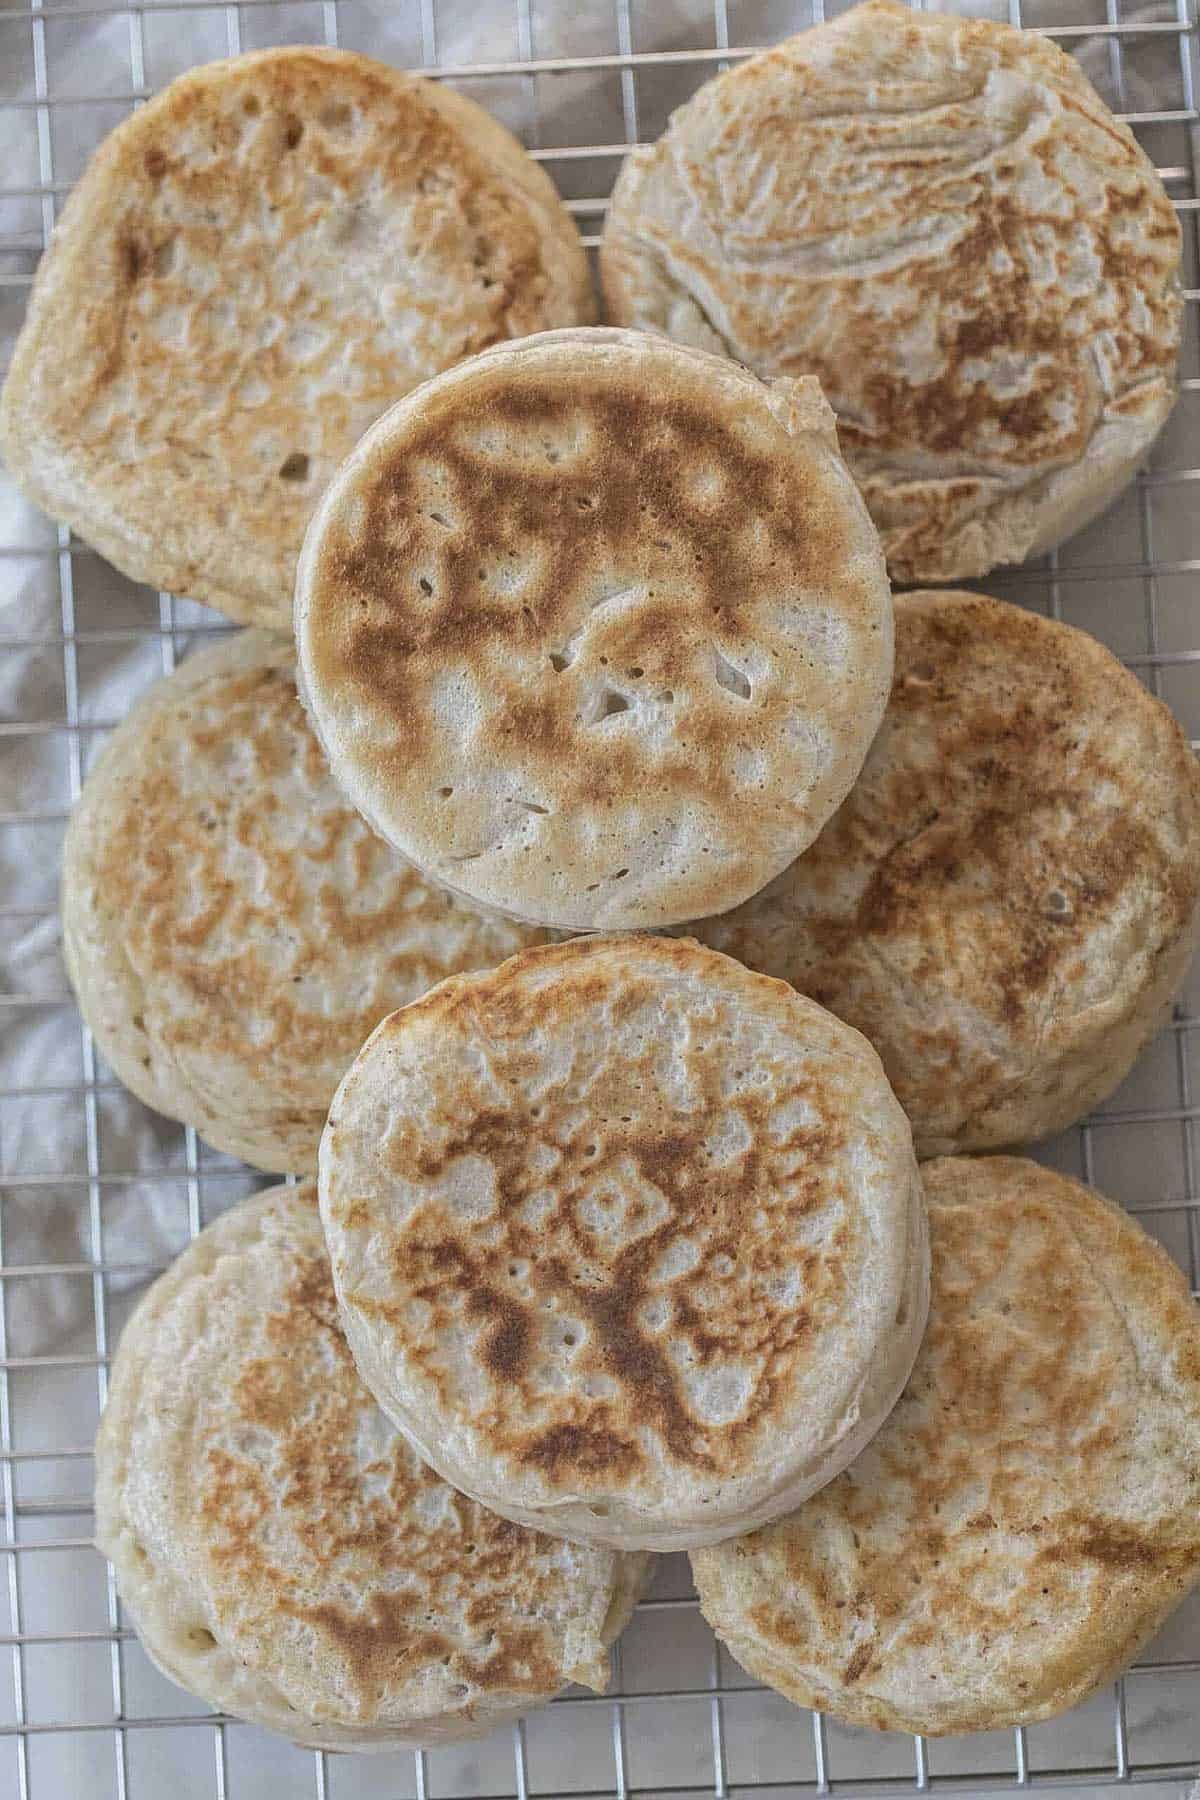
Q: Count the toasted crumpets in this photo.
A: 8